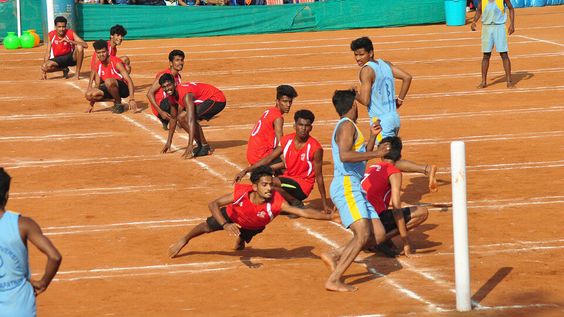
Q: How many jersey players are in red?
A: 9